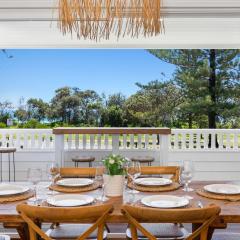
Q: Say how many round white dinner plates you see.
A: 6